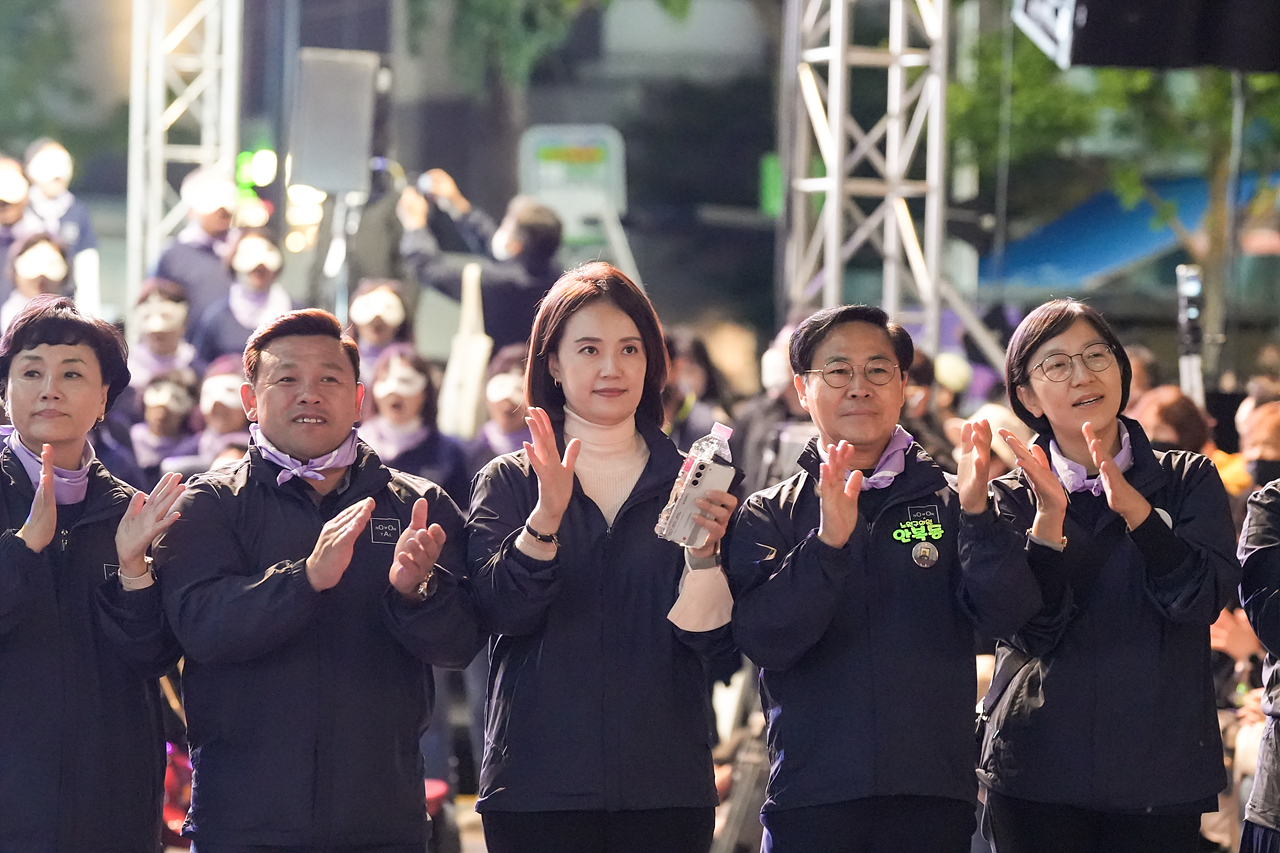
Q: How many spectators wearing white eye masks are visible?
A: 11